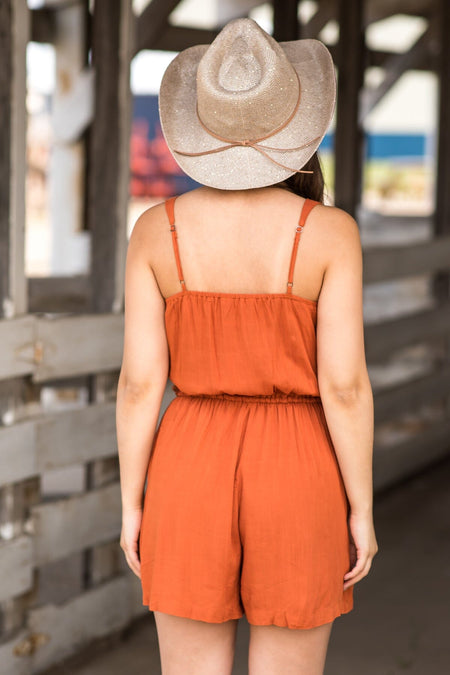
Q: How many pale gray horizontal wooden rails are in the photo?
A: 4